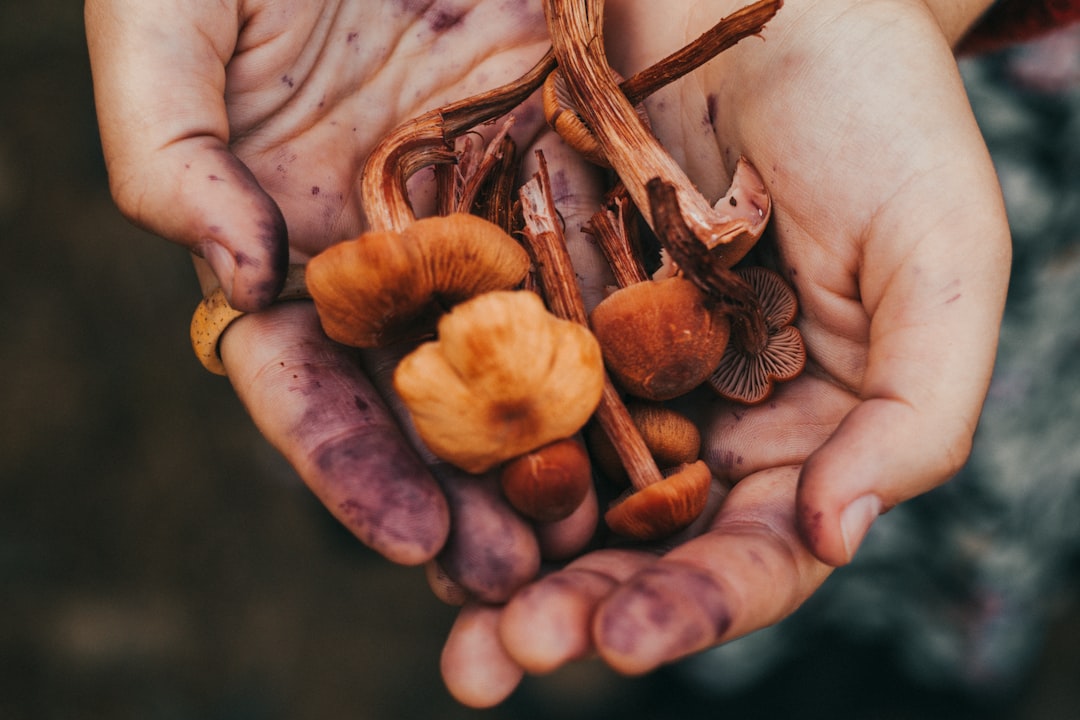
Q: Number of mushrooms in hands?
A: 9